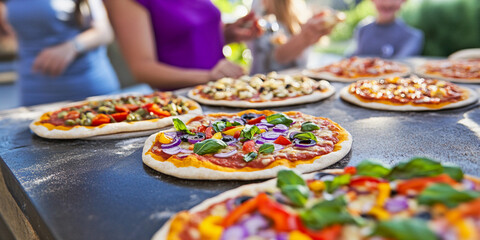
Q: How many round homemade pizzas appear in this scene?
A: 7